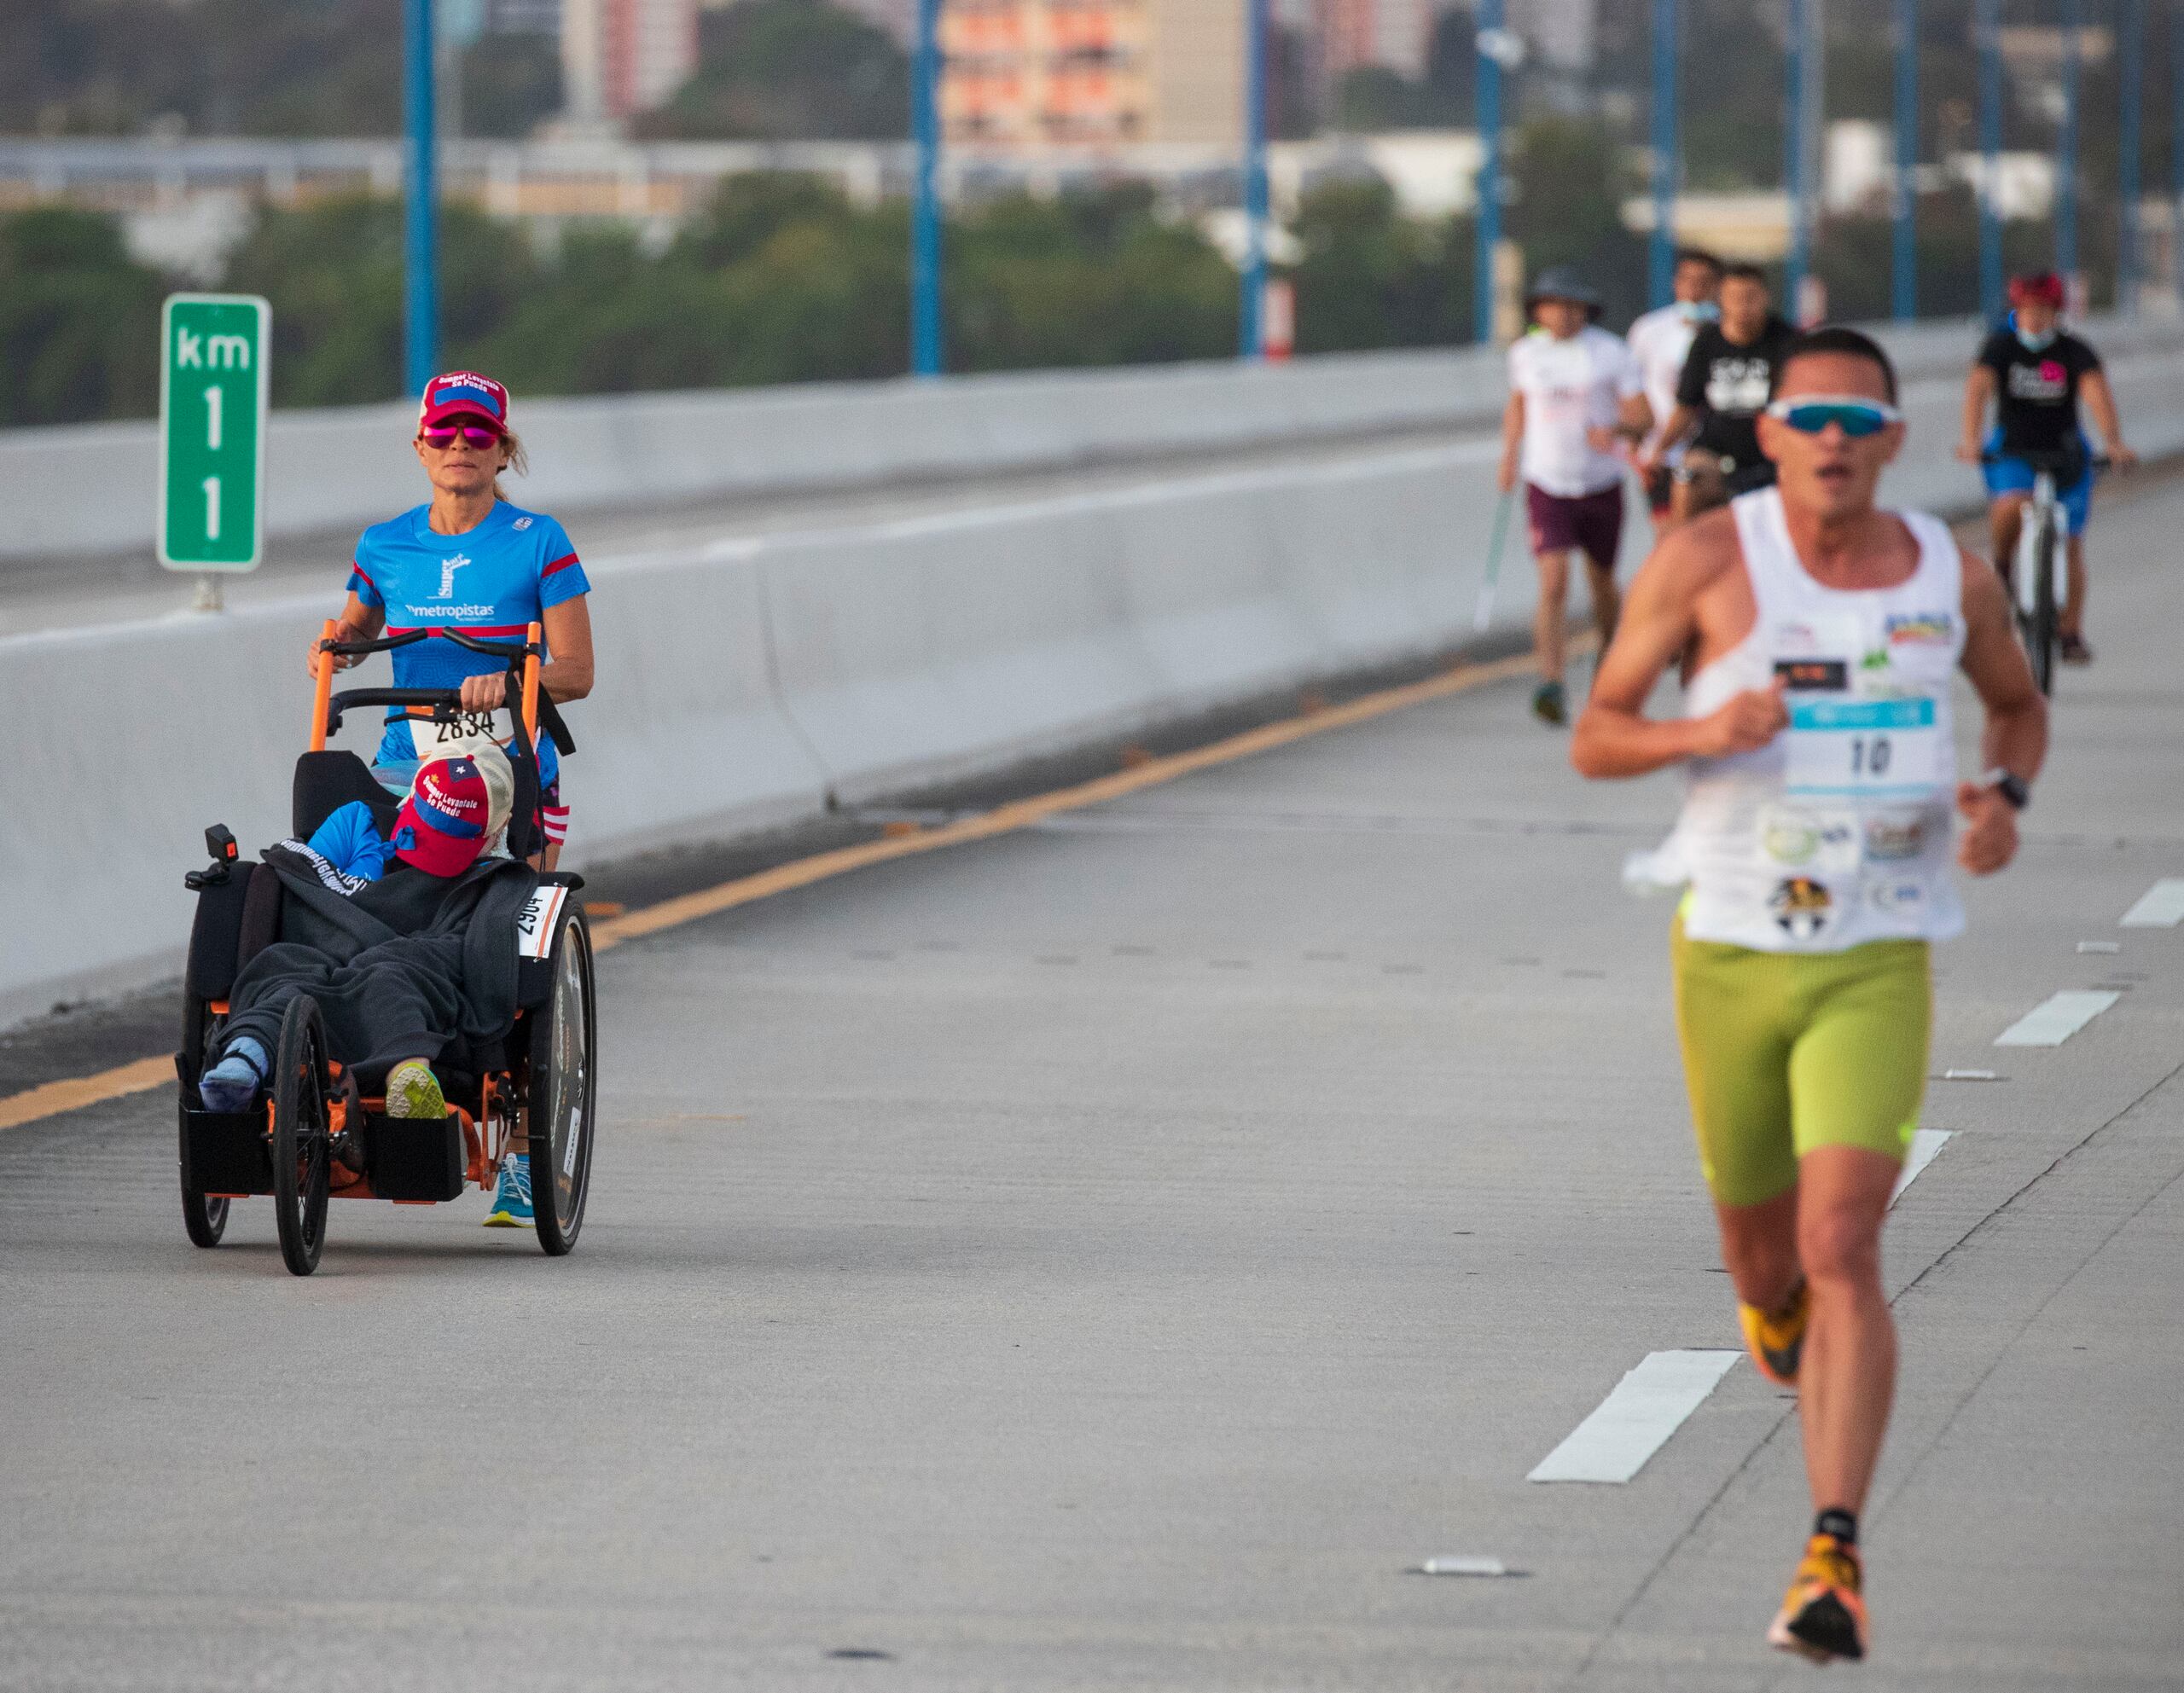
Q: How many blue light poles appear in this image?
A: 11